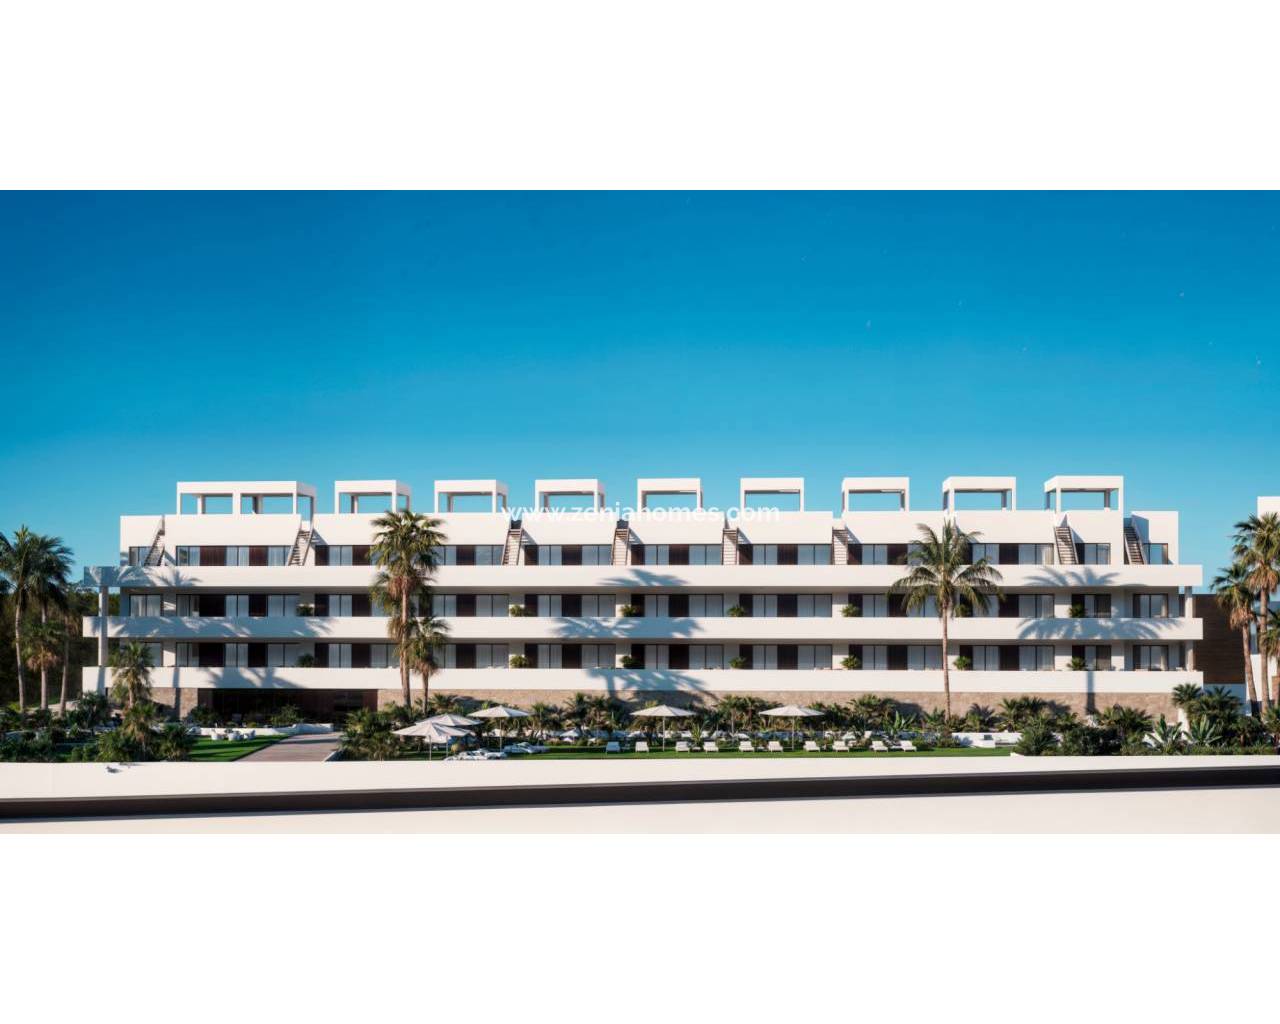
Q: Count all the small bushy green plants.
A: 14